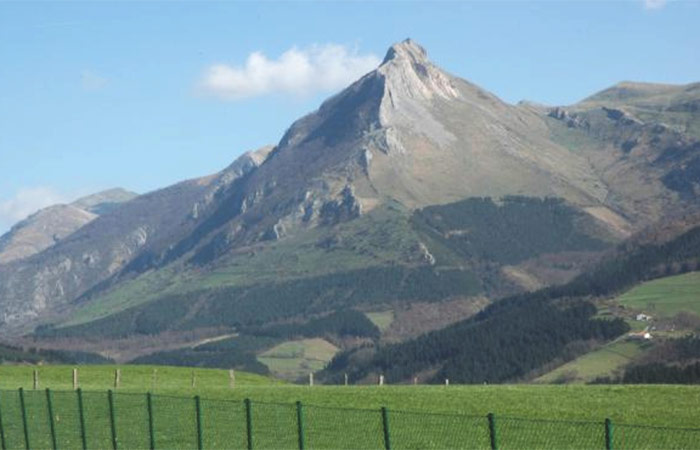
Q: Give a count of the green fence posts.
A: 12